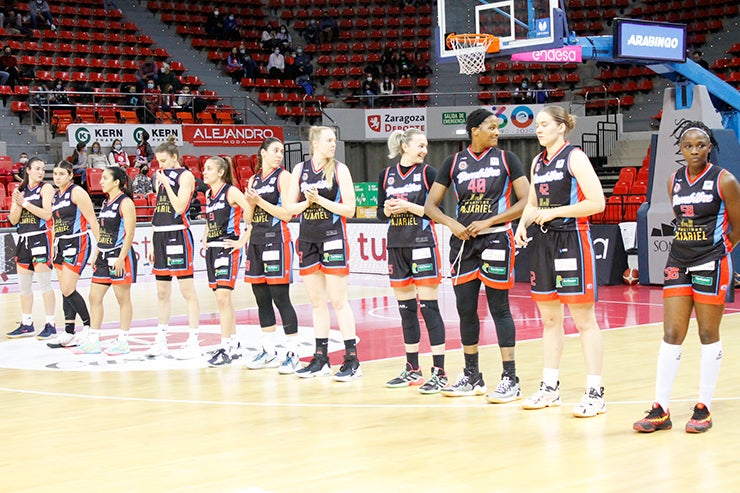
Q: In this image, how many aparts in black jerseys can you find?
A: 11